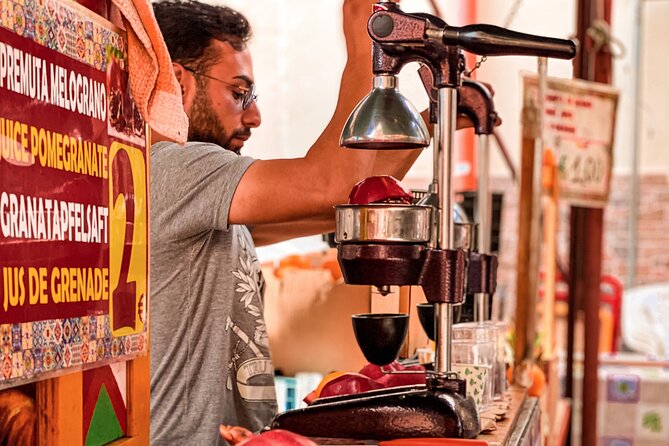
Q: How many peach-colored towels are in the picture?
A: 1